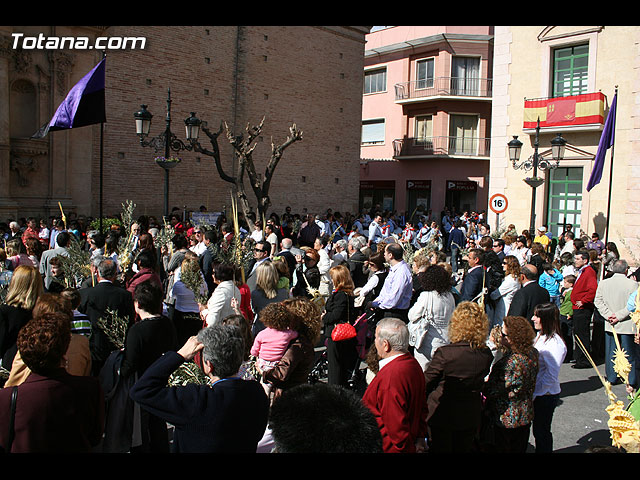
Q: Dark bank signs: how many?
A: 3